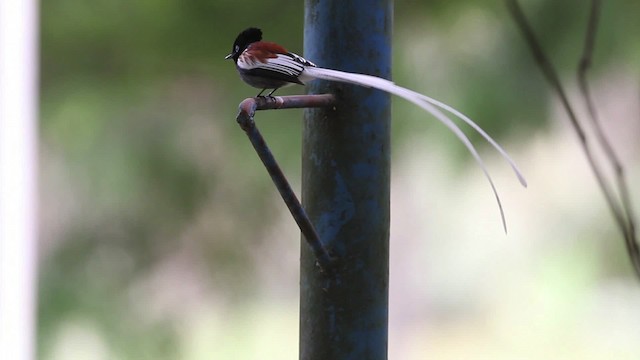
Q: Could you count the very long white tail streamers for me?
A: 2